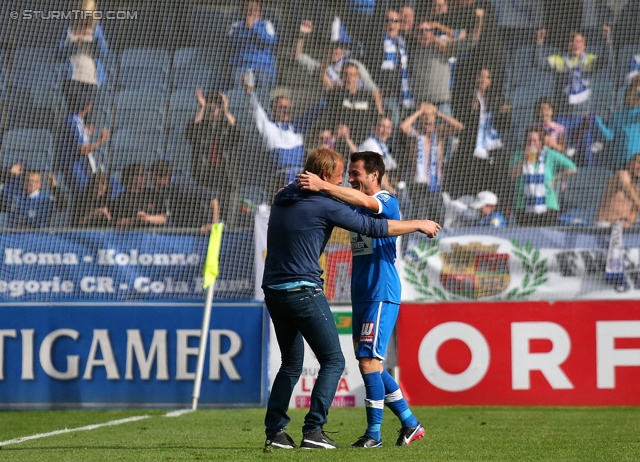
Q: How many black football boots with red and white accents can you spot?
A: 2